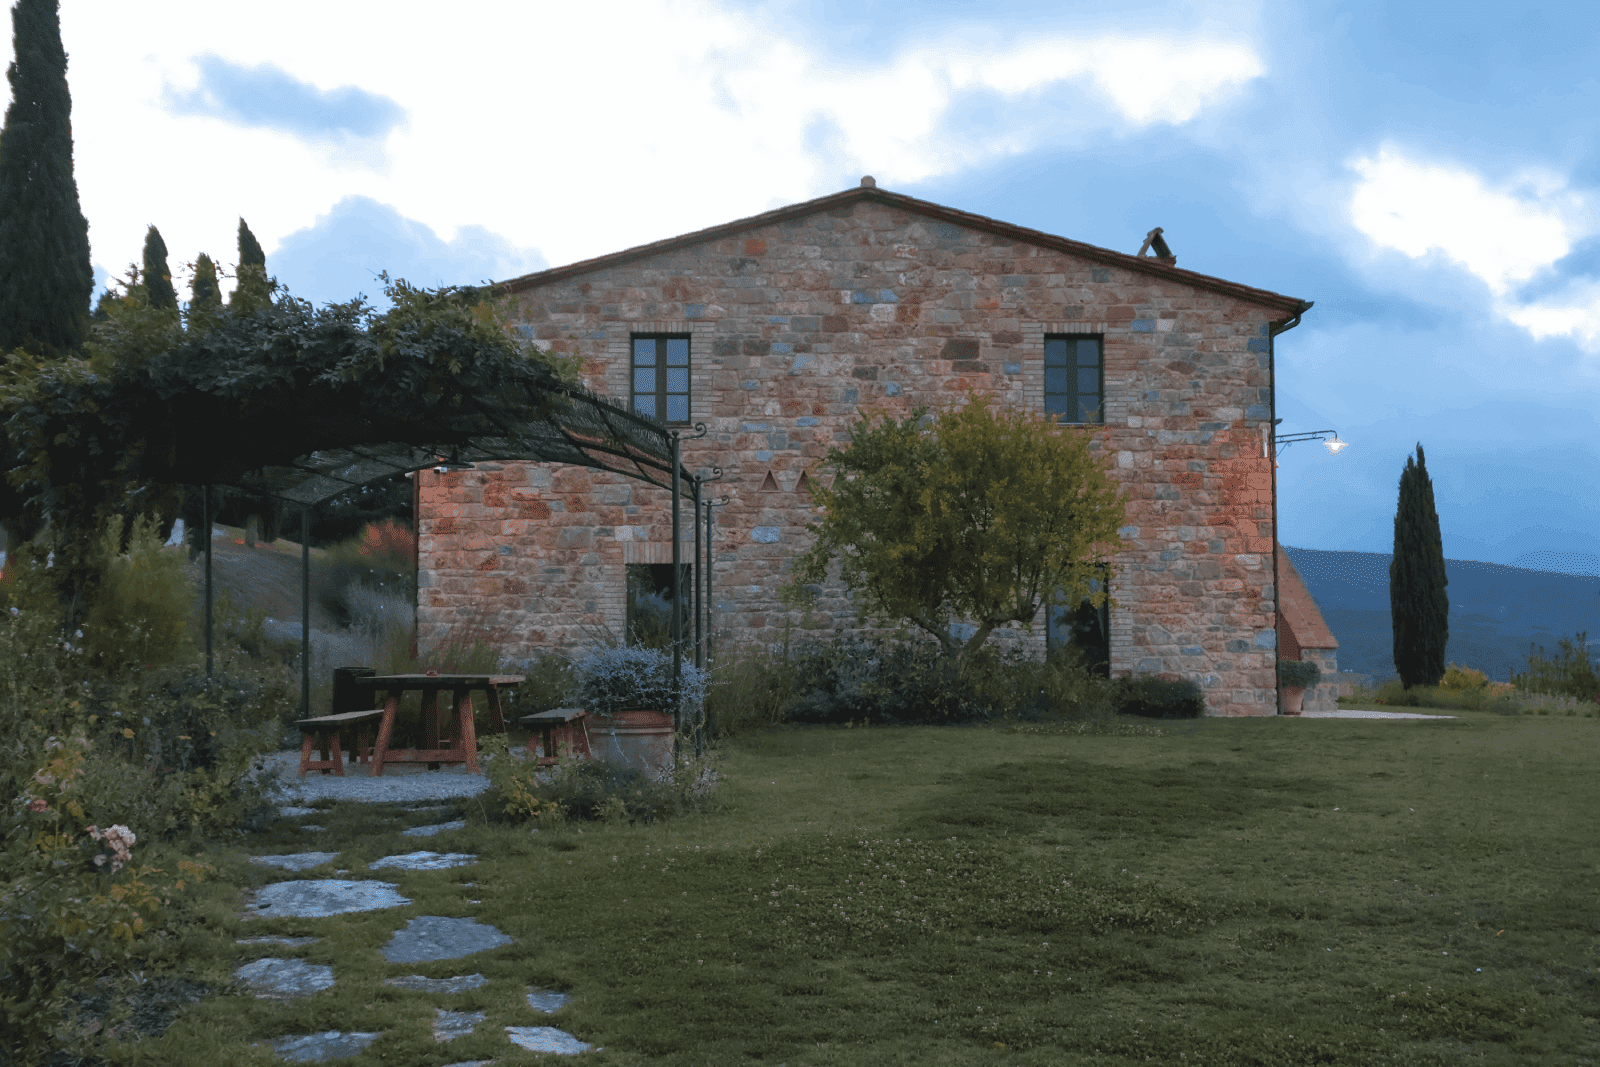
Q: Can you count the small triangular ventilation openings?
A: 3